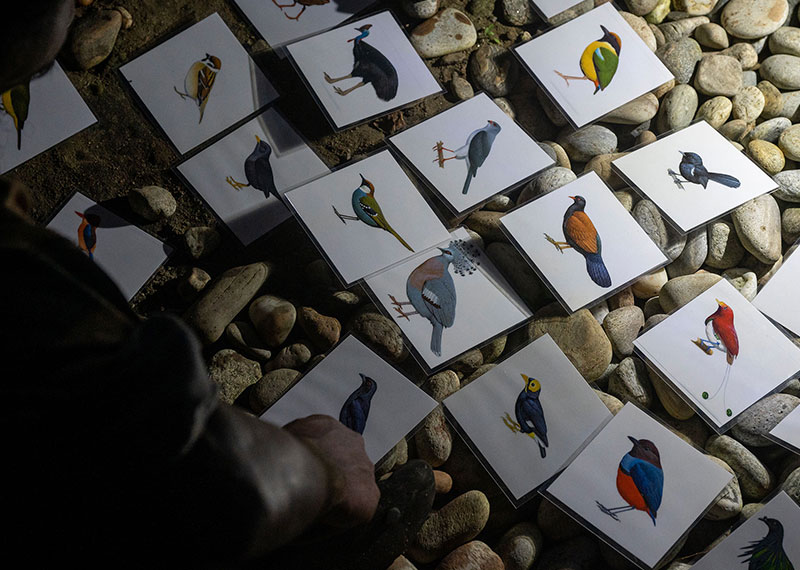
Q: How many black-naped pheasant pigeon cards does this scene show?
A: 1